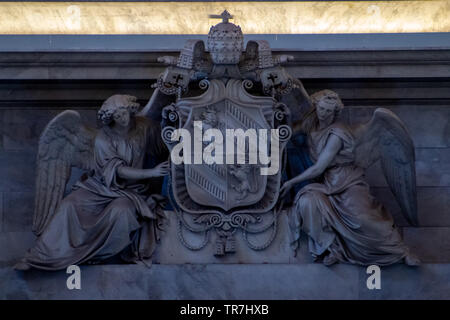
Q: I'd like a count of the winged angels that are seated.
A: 2